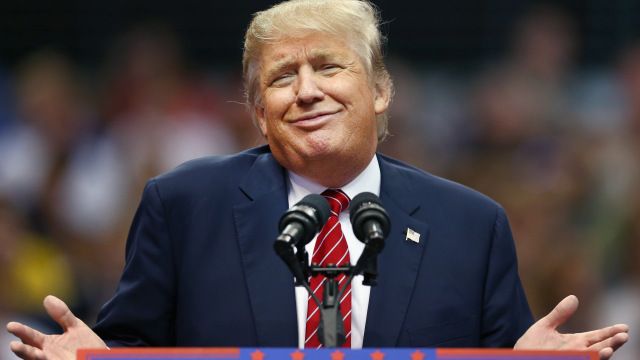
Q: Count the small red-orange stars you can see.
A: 5